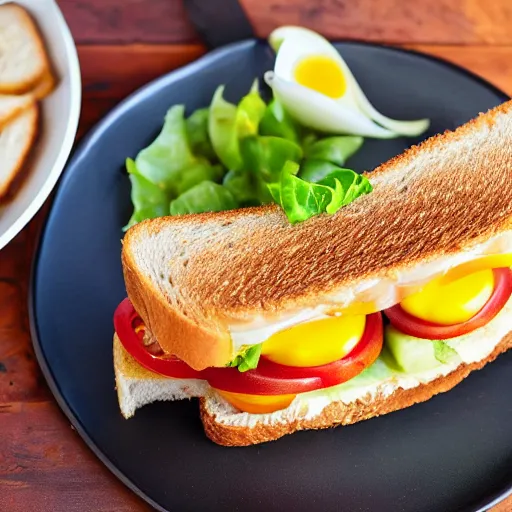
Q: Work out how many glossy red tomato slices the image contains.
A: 3